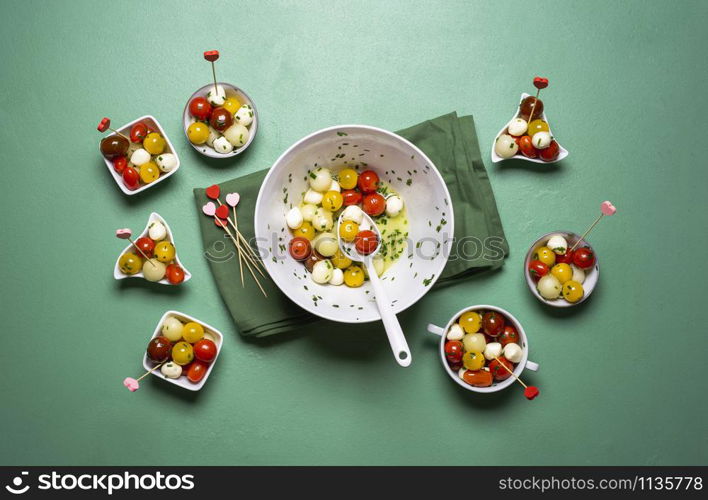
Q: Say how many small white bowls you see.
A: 7